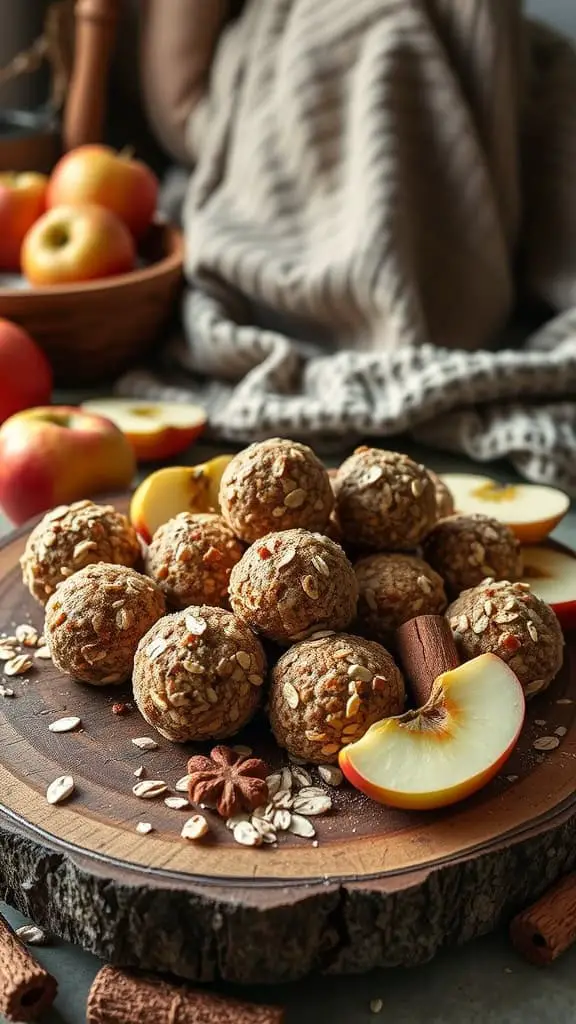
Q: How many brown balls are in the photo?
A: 12